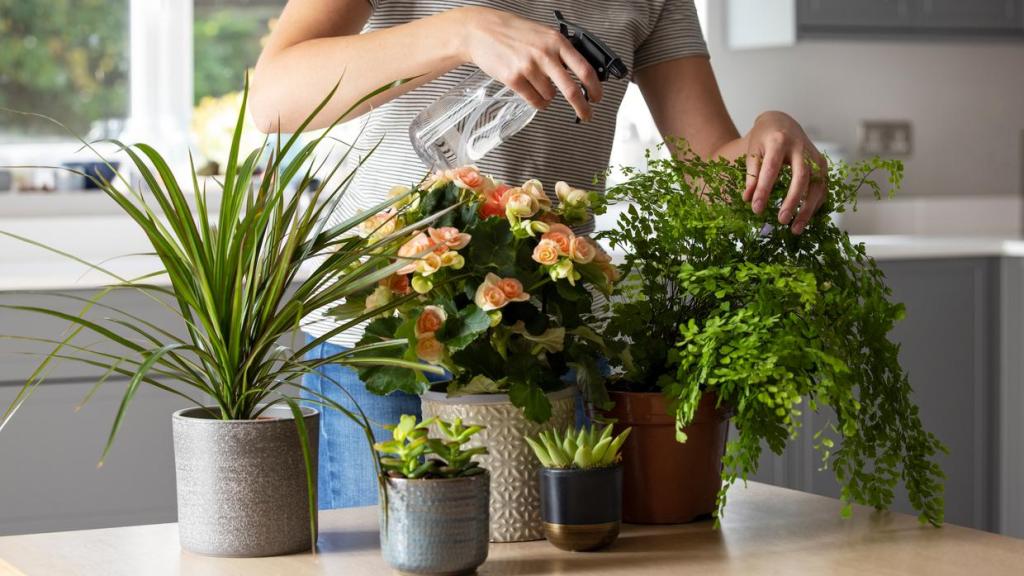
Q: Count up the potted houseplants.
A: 5